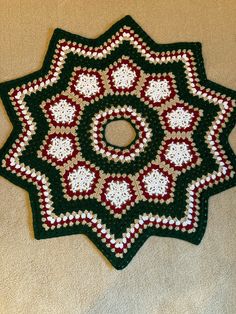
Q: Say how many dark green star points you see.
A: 10